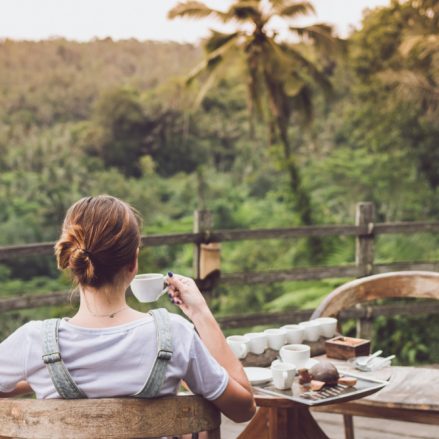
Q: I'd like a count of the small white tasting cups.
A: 6